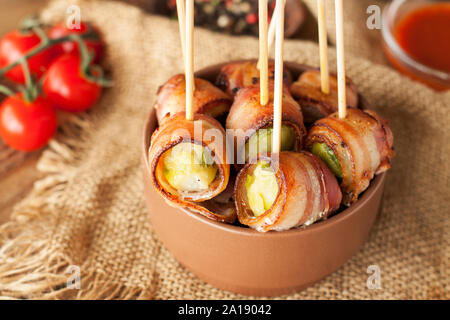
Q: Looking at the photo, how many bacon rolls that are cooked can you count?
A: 7